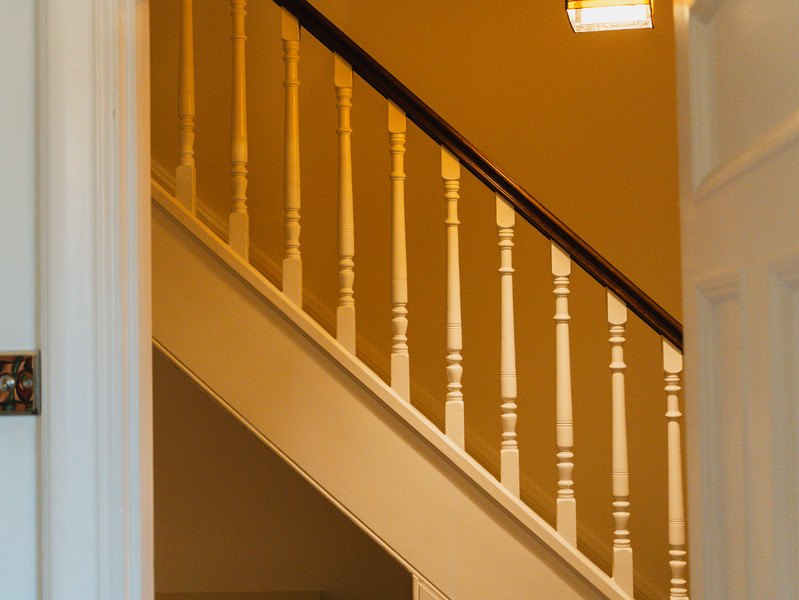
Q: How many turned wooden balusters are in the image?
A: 10